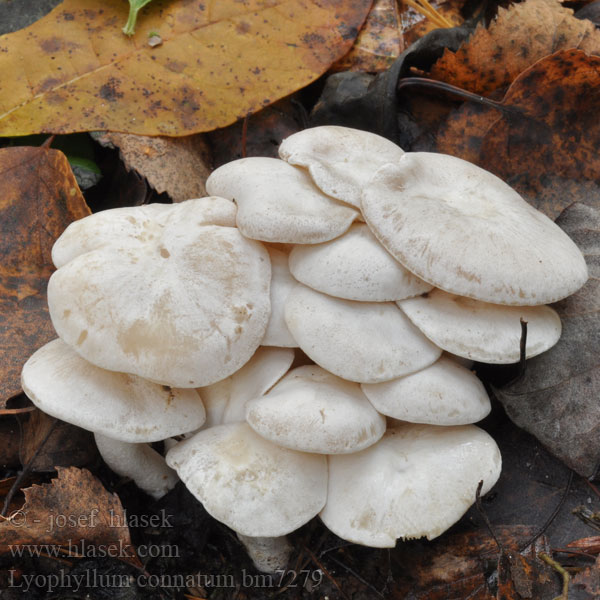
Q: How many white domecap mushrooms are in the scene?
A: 14